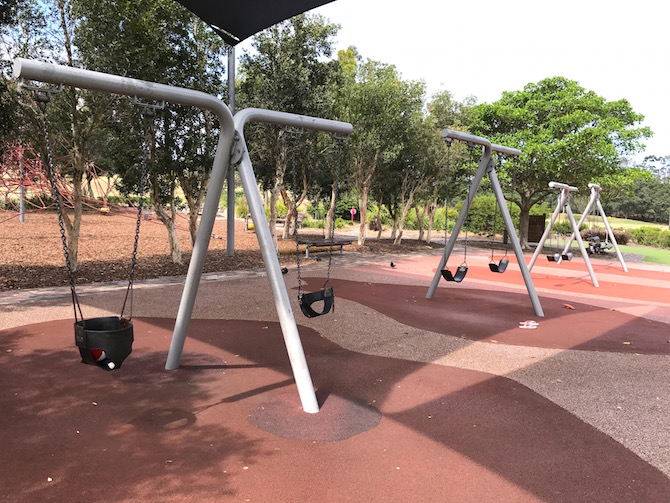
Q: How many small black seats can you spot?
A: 6